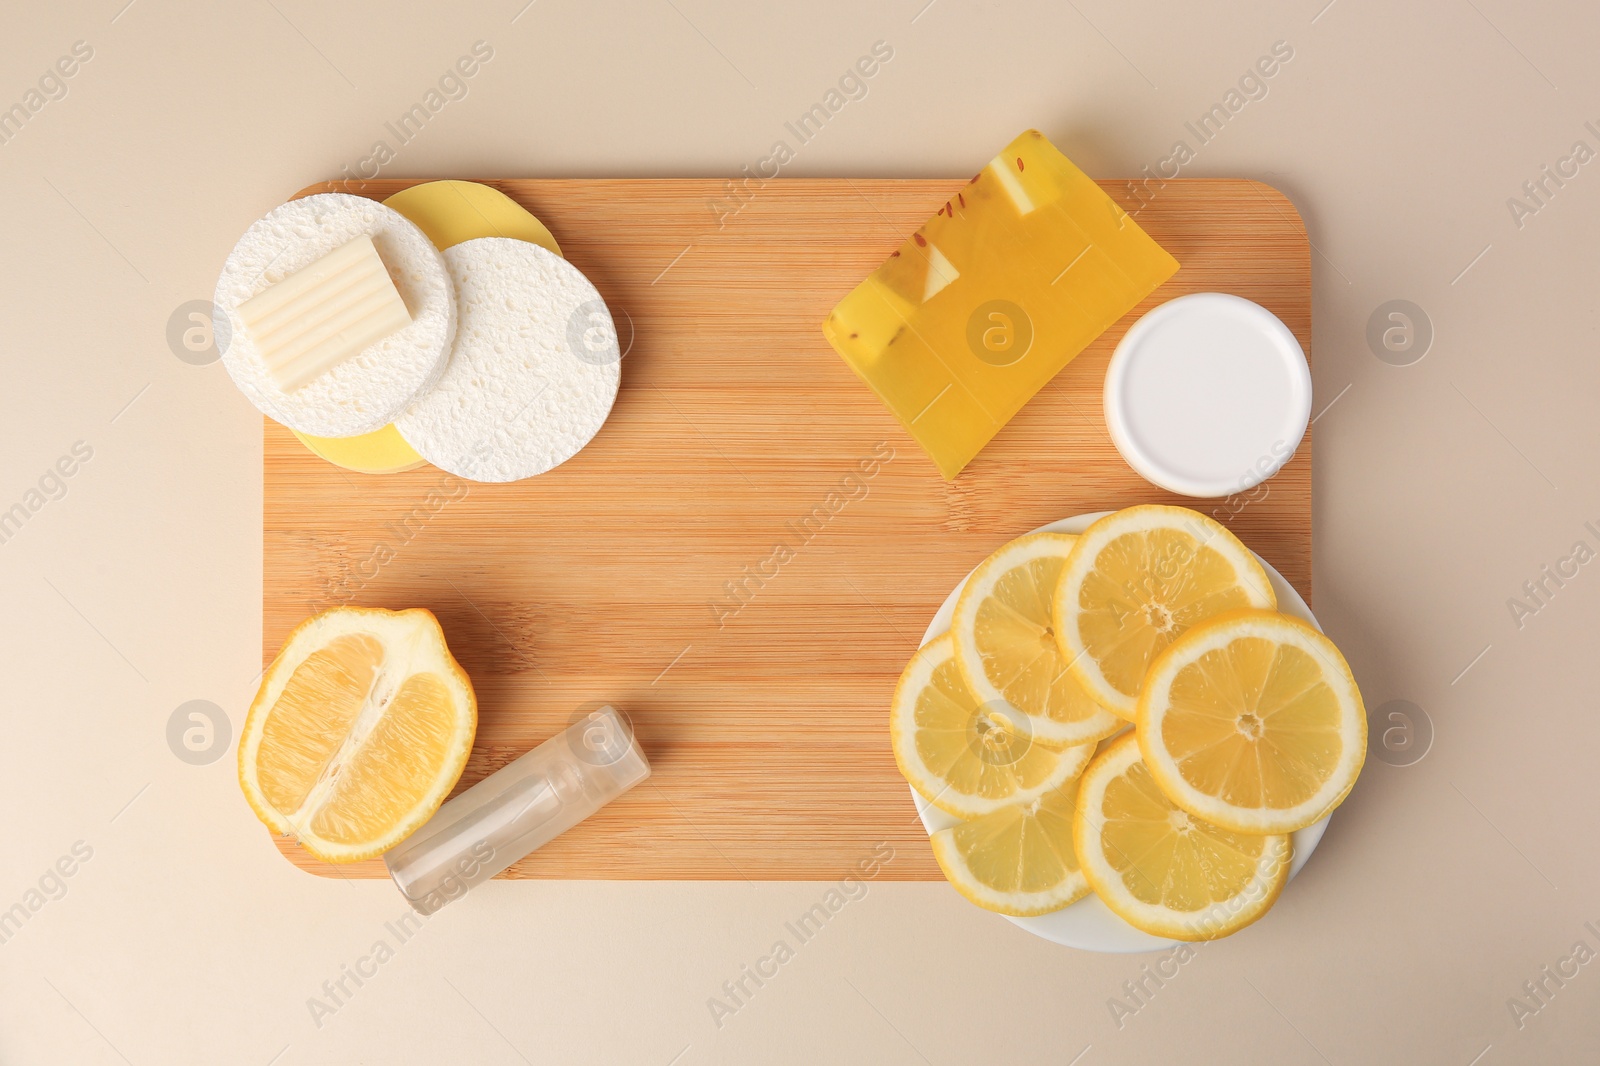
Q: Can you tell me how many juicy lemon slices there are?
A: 6